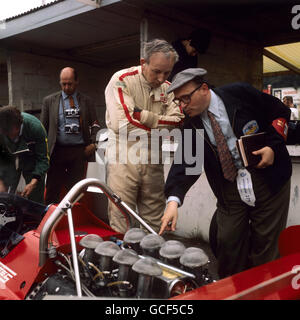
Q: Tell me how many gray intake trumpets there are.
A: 8